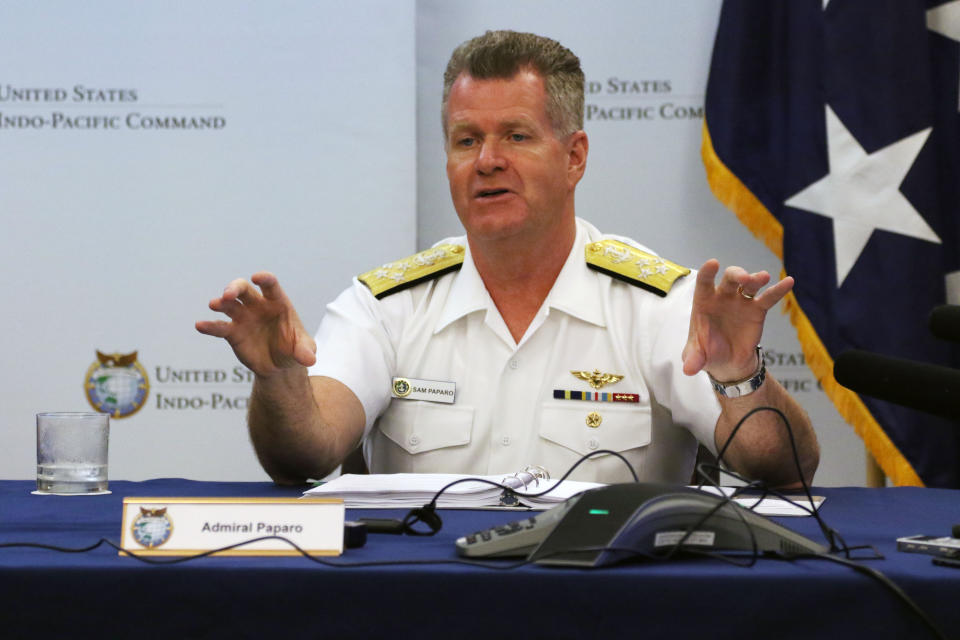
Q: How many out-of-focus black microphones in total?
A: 2